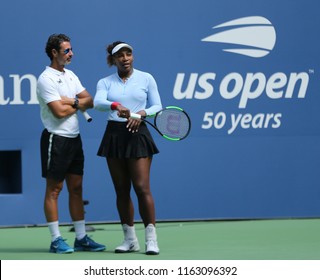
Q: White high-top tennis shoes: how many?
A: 2